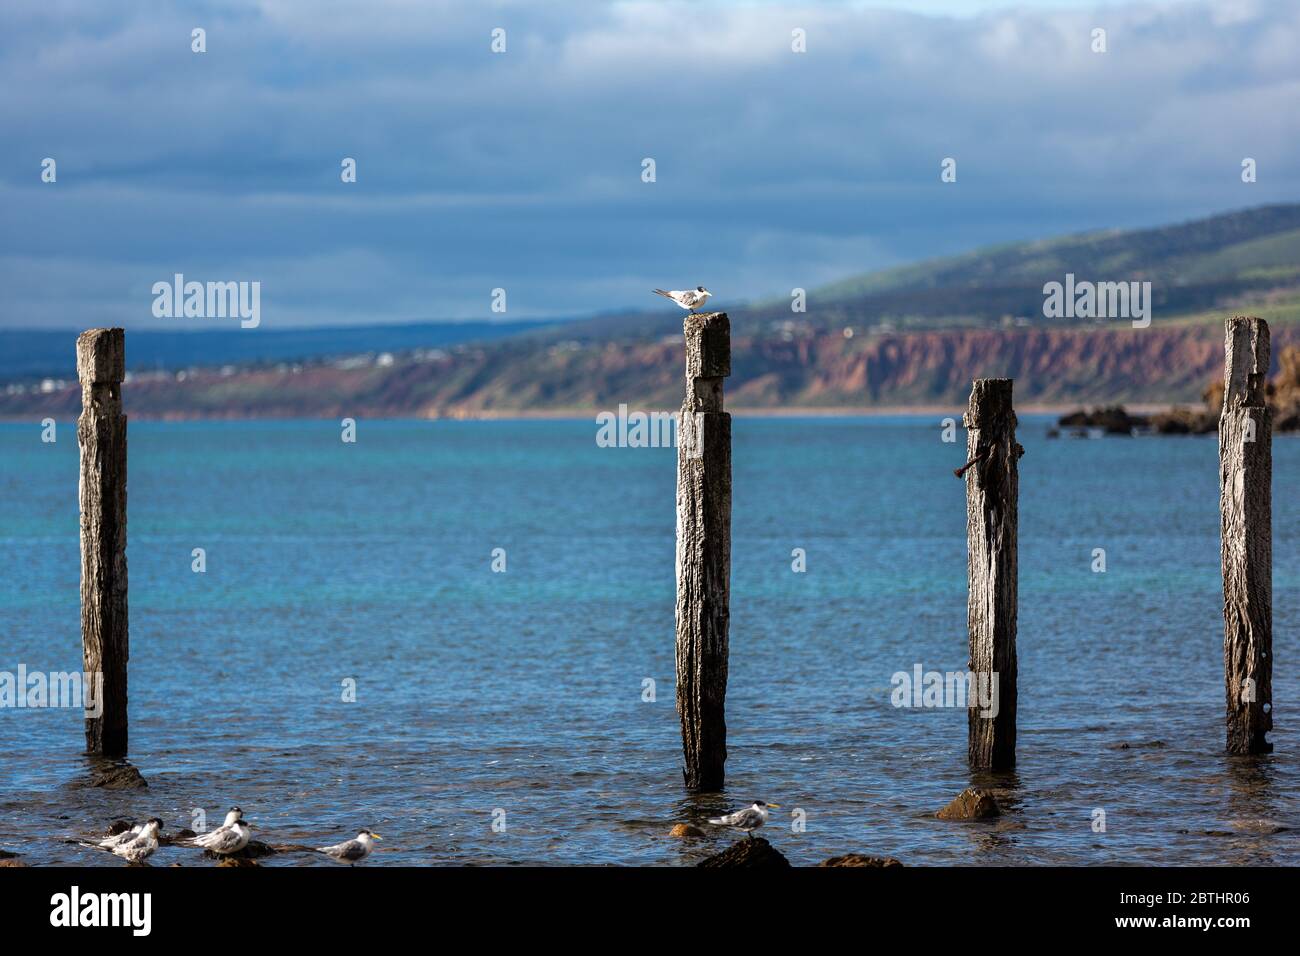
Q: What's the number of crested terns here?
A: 7